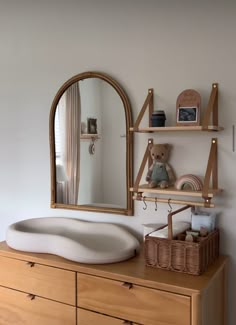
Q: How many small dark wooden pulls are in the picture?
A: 4